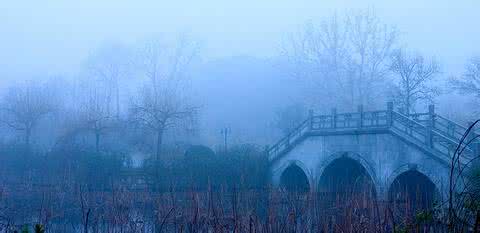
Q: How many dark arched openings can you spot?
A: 3